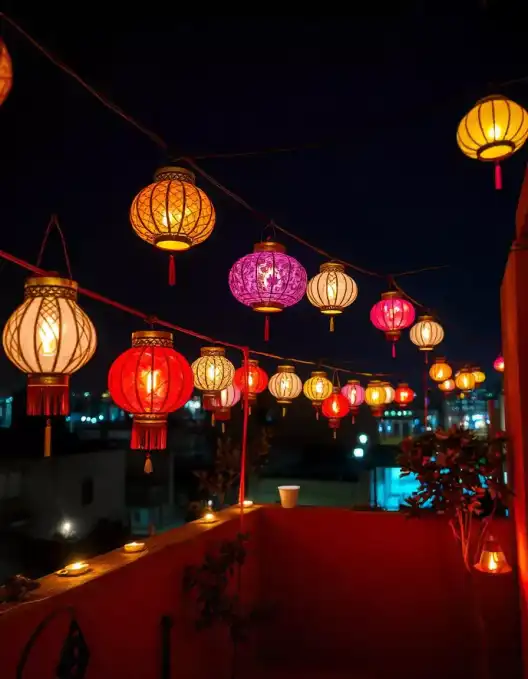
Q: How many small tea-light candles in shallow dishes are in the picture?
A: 4